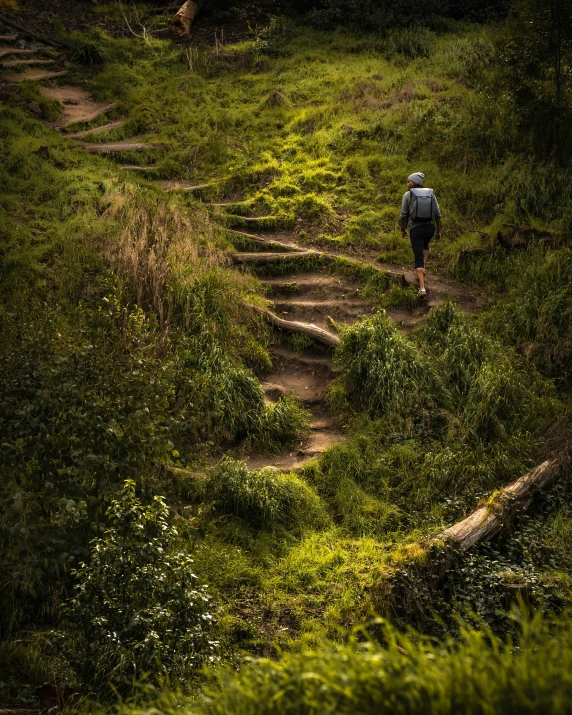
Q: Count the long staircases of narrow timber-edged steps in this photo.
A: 1